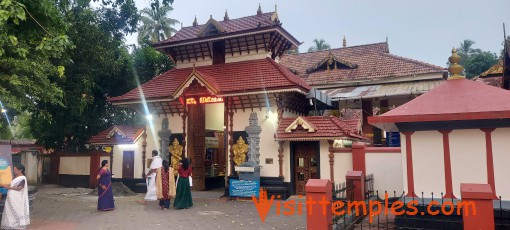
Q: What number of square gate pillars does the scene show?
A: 3